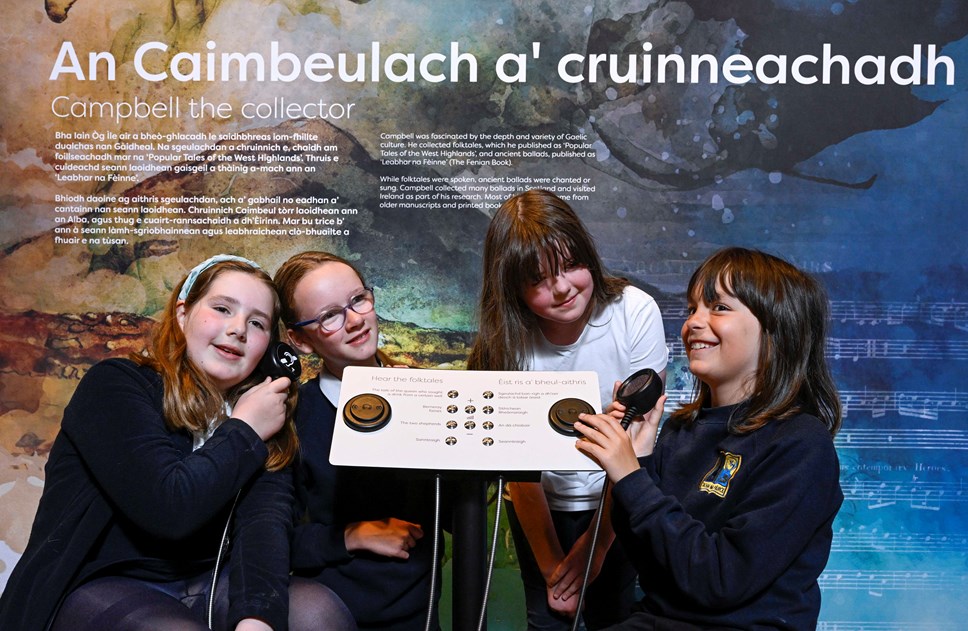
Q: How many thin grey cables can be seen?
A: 4